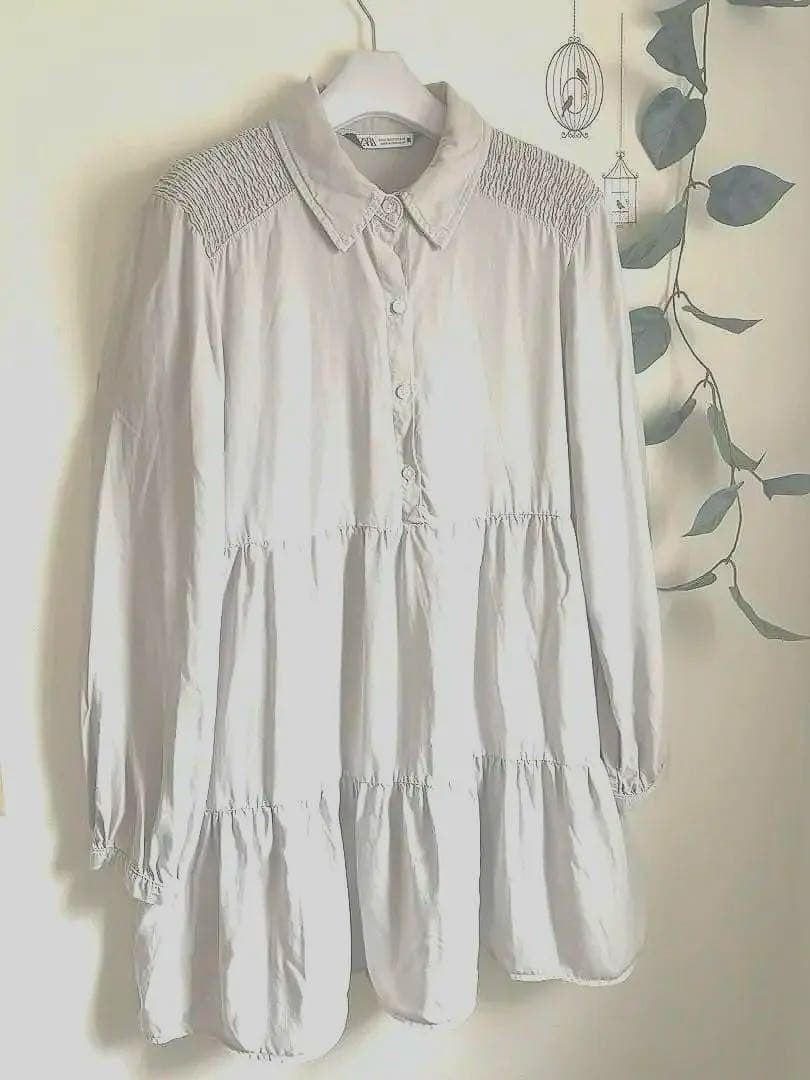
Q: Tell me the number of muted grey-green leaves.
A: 14